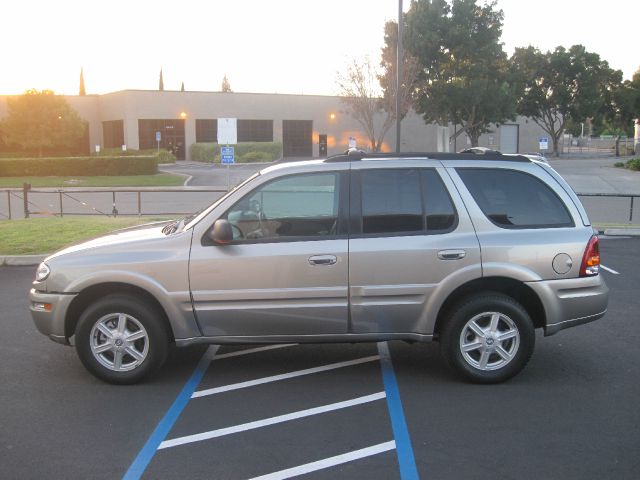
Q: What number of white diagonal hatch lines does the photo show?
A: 4